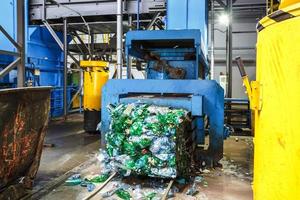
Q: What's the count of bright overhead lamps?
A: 1